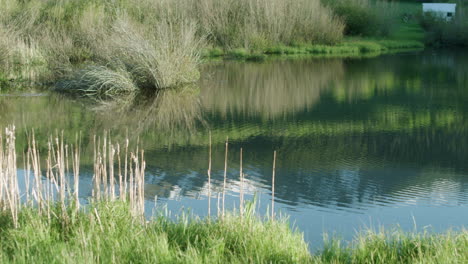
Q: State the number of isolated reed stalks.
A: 4